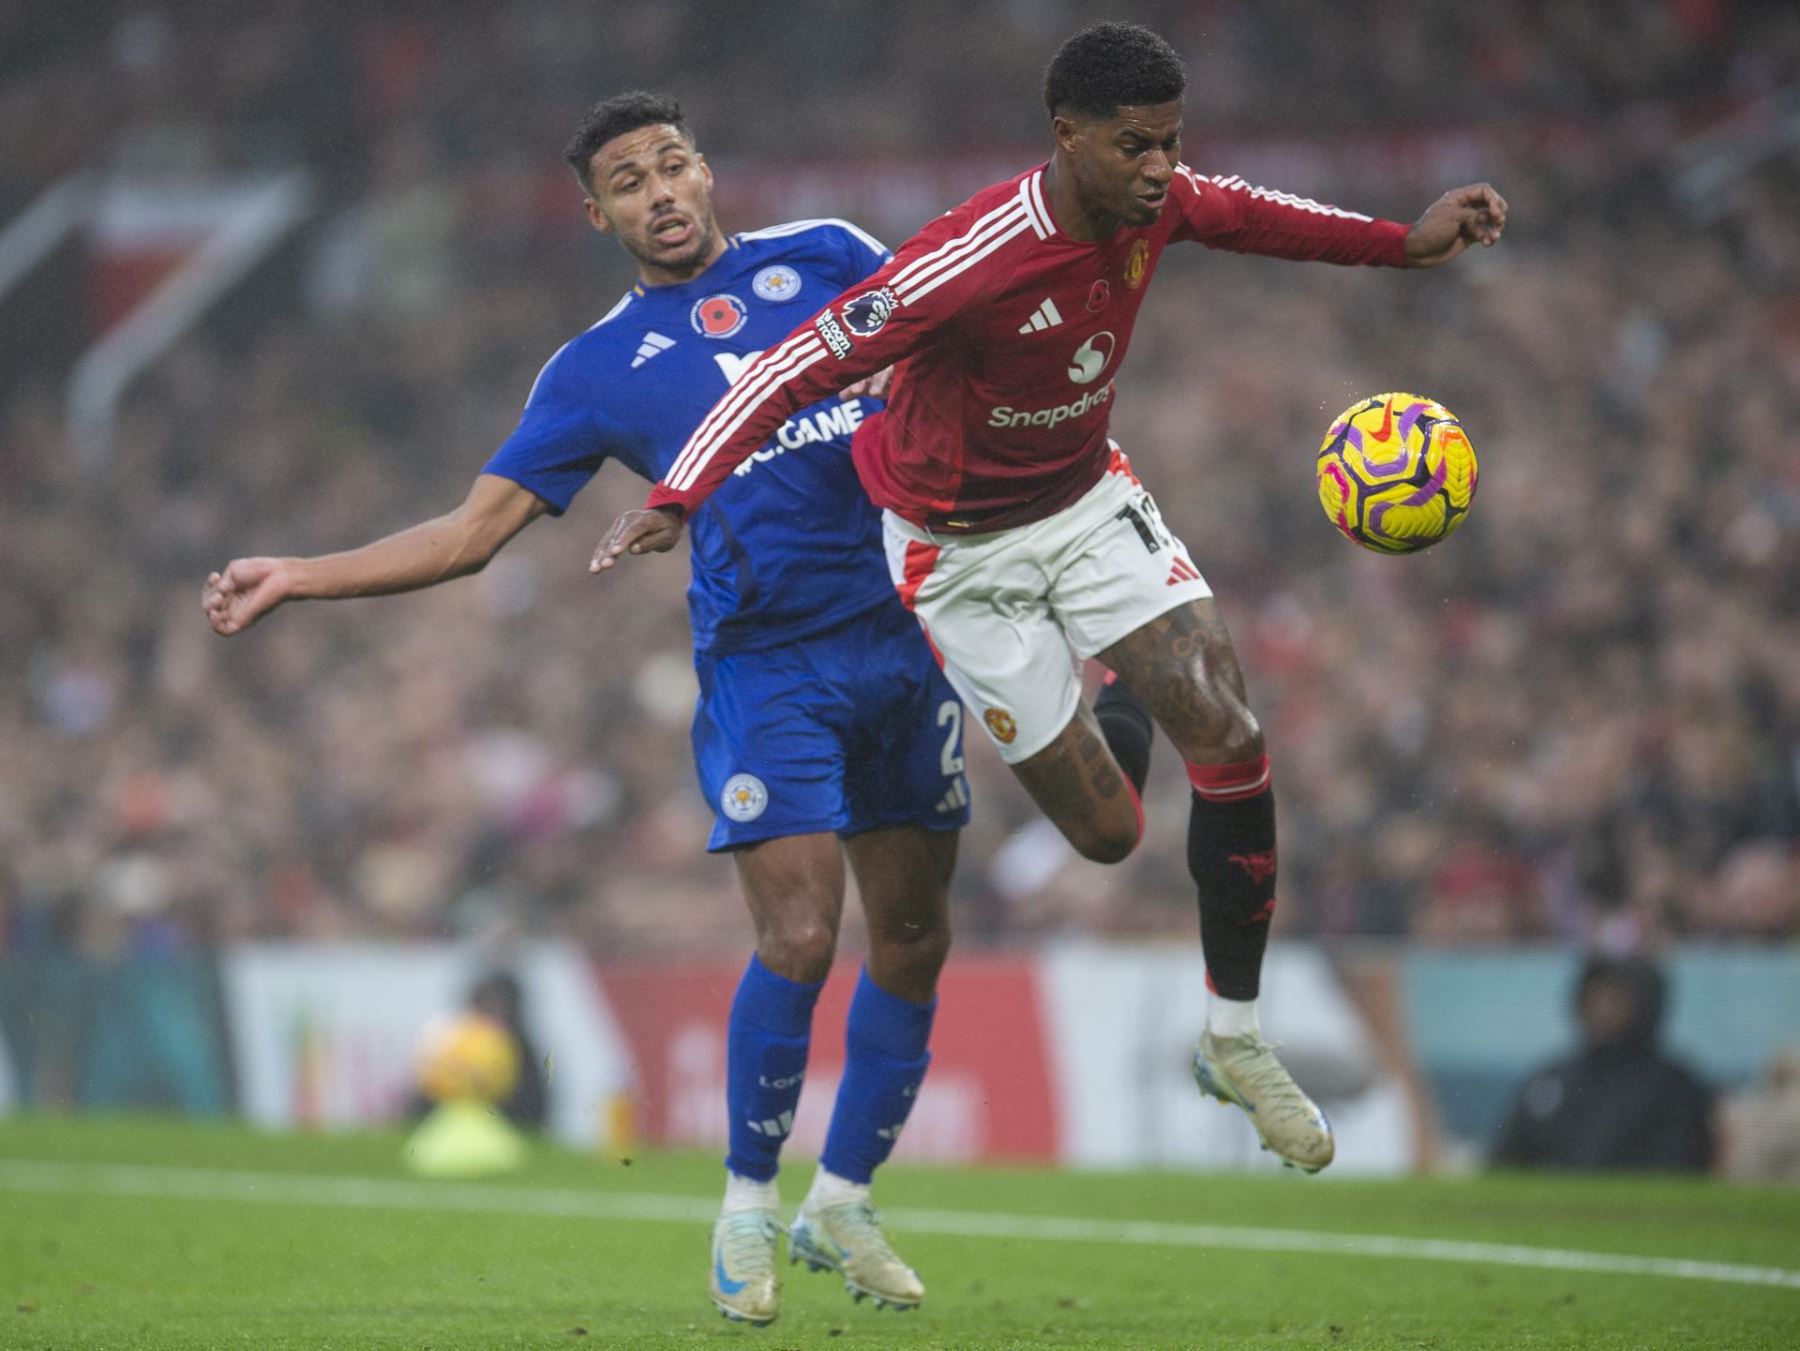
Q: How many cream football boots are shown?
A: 3